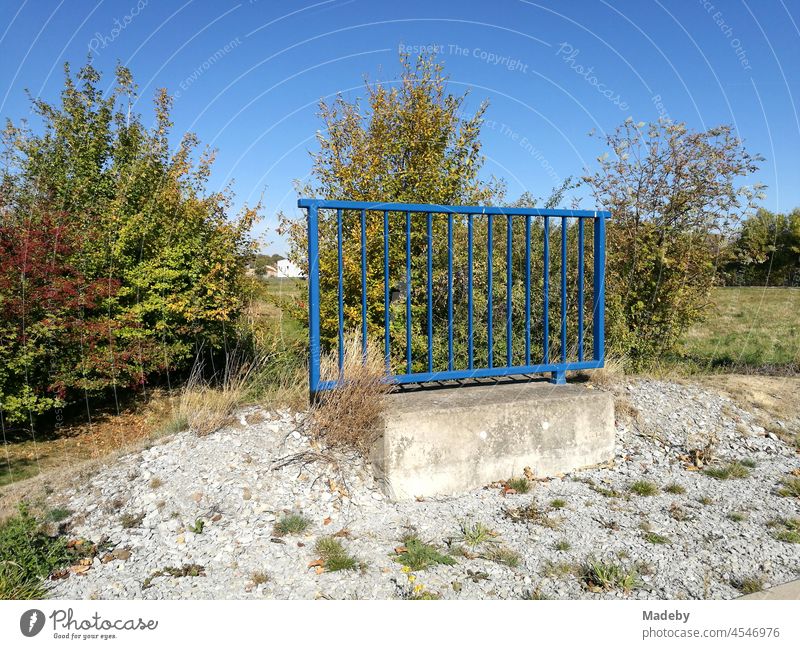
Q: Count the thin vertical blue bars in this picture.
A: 13